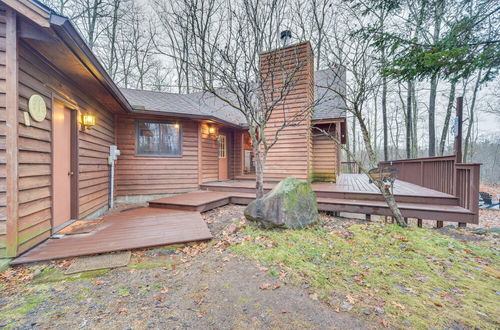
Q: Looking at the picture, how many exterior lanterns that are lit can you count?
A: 2